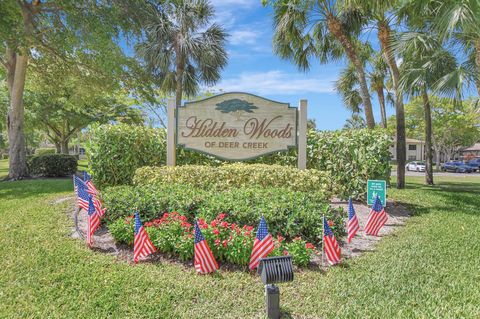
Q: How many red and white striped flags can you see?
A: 9